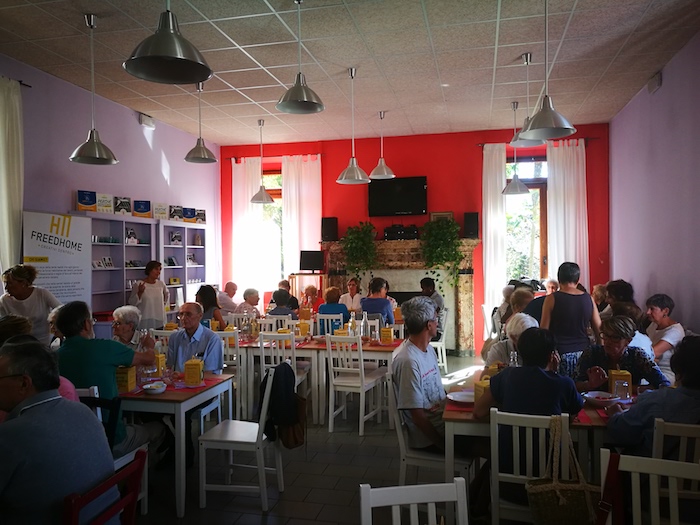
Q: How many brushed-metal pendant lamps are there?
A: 10